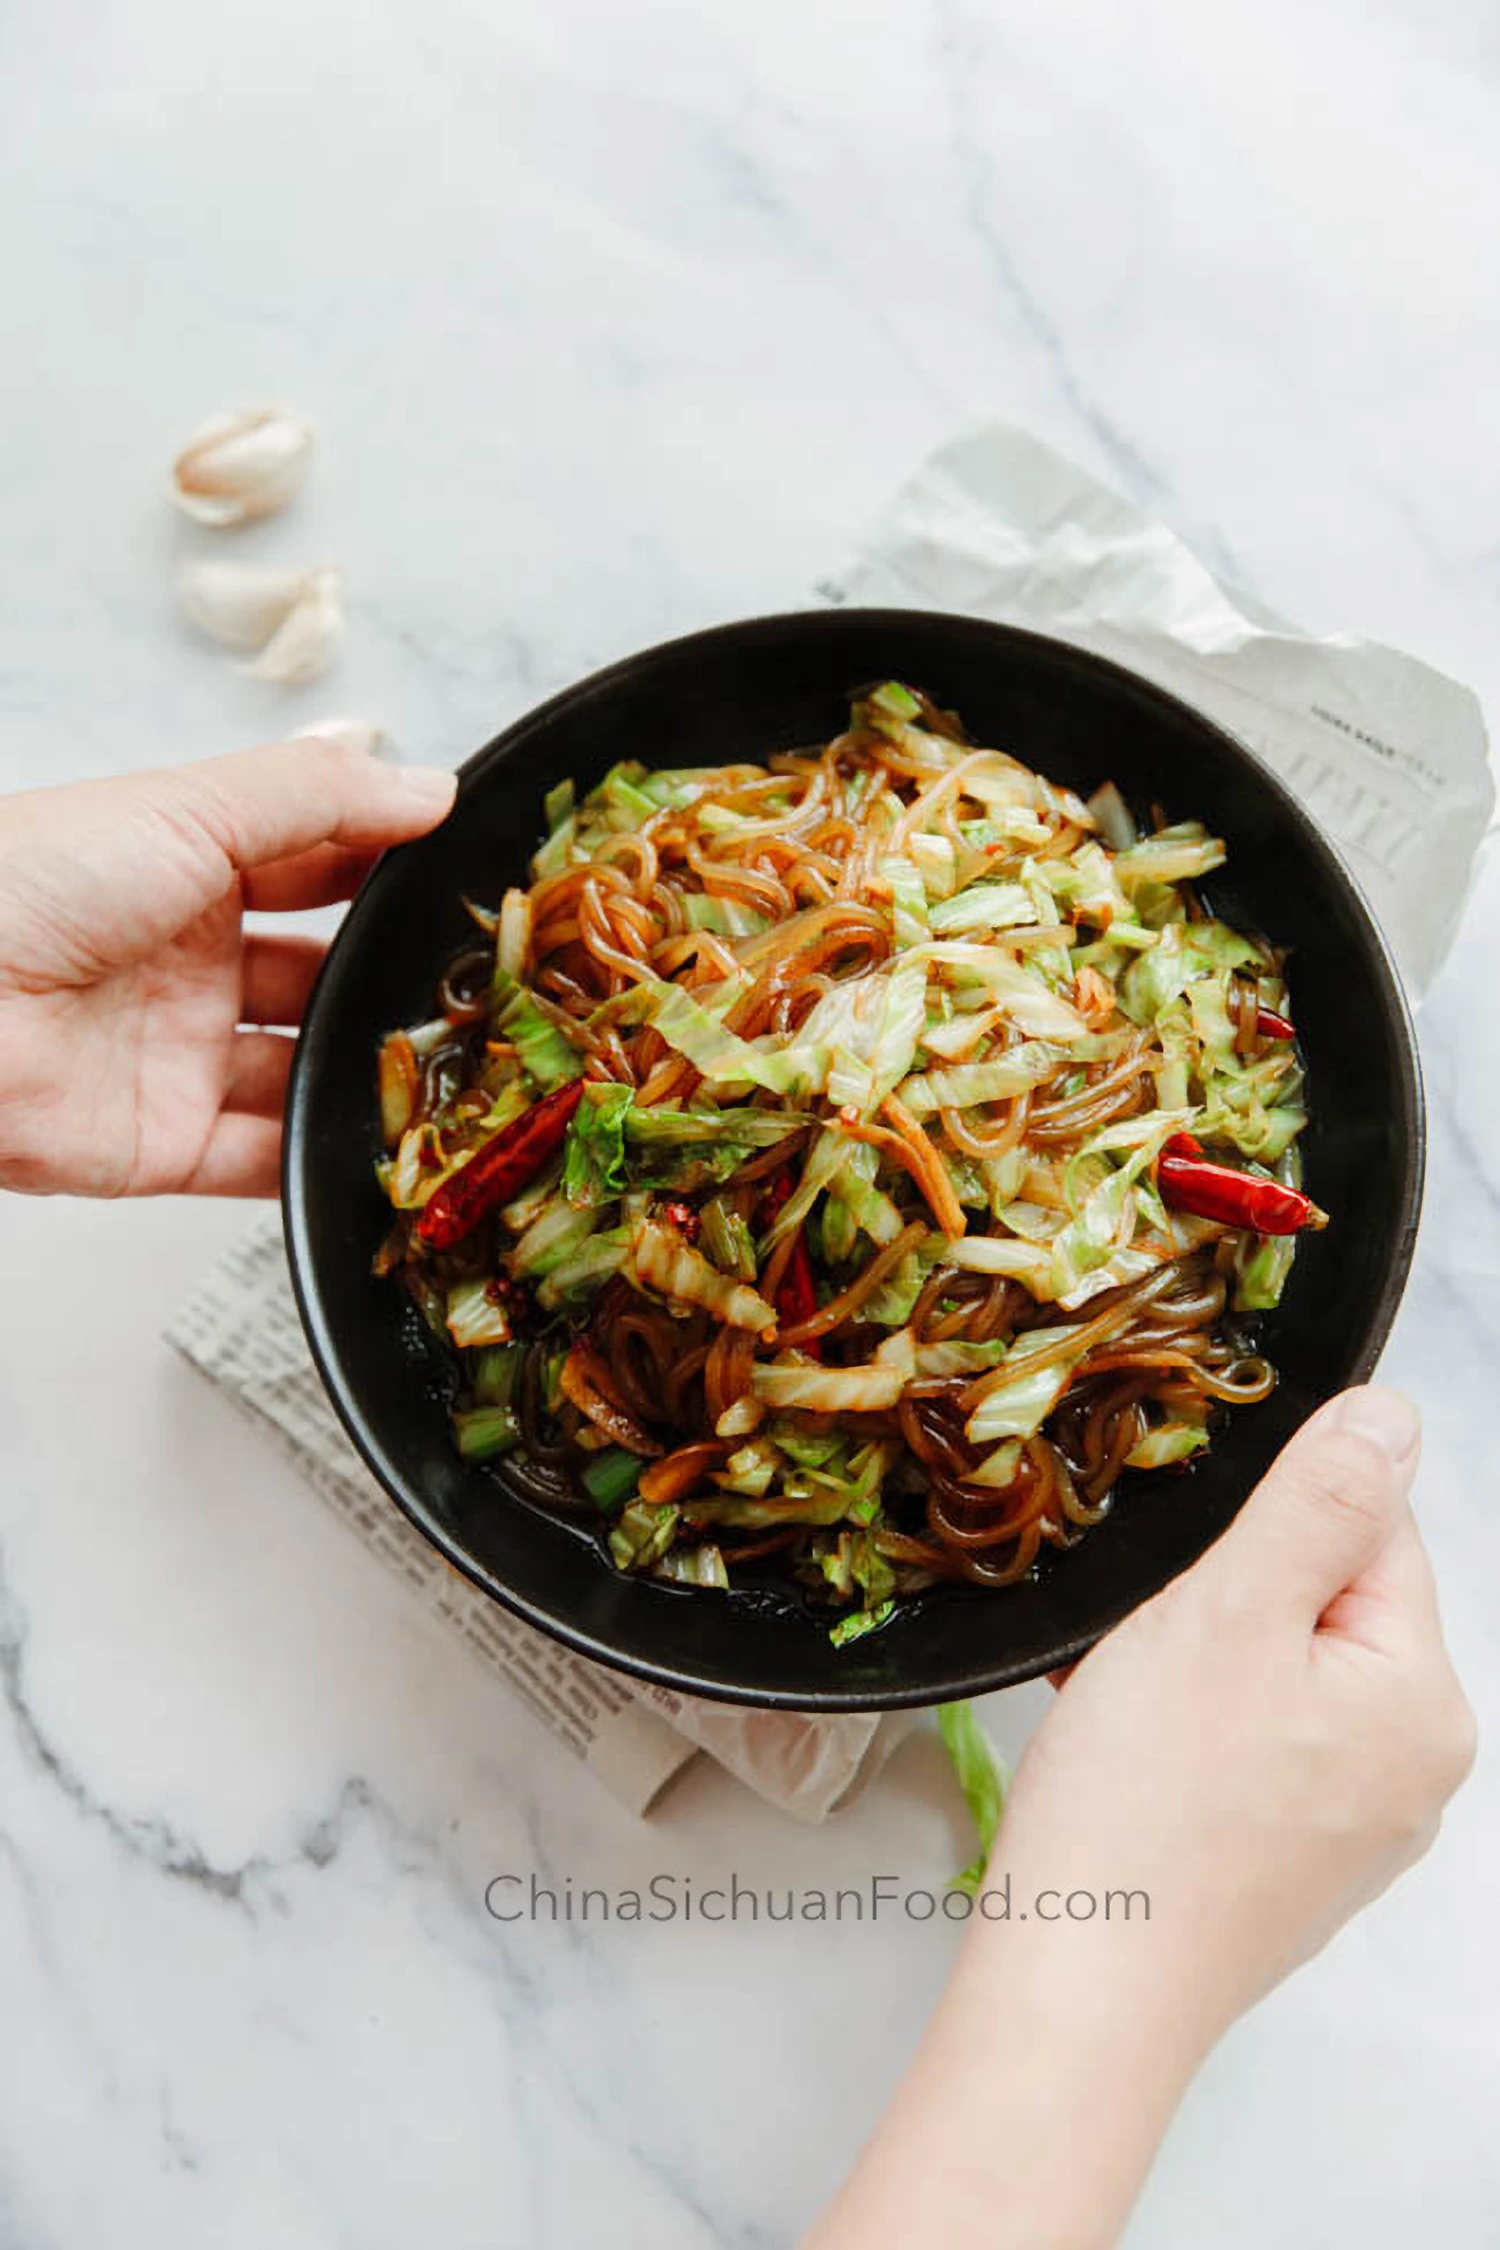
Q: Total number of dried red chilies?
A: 4